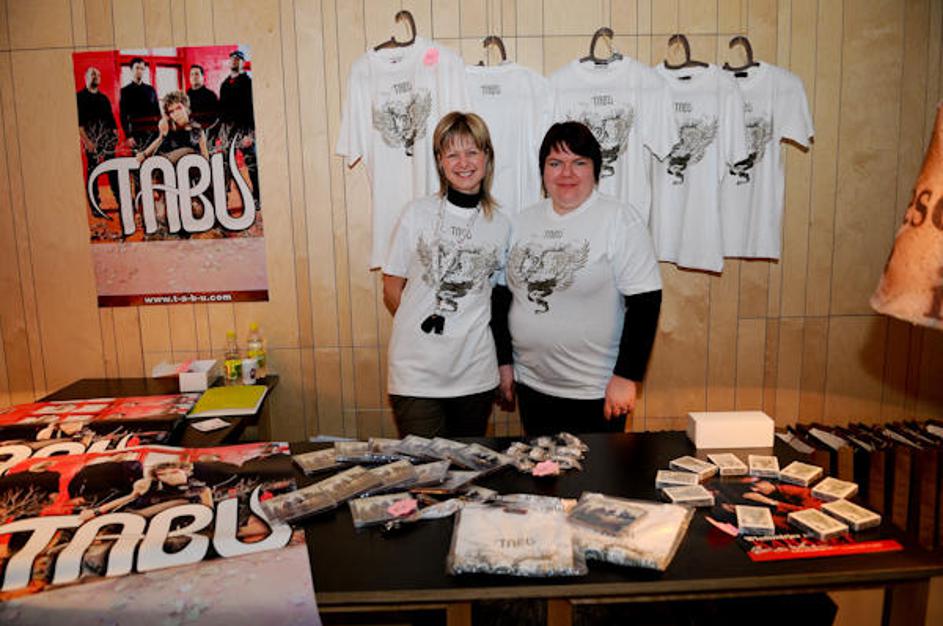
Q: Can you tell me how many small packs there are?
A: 10